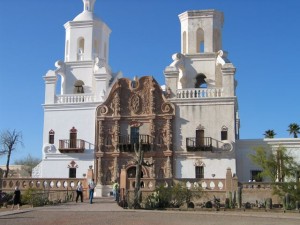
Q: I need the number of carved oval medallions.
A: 1